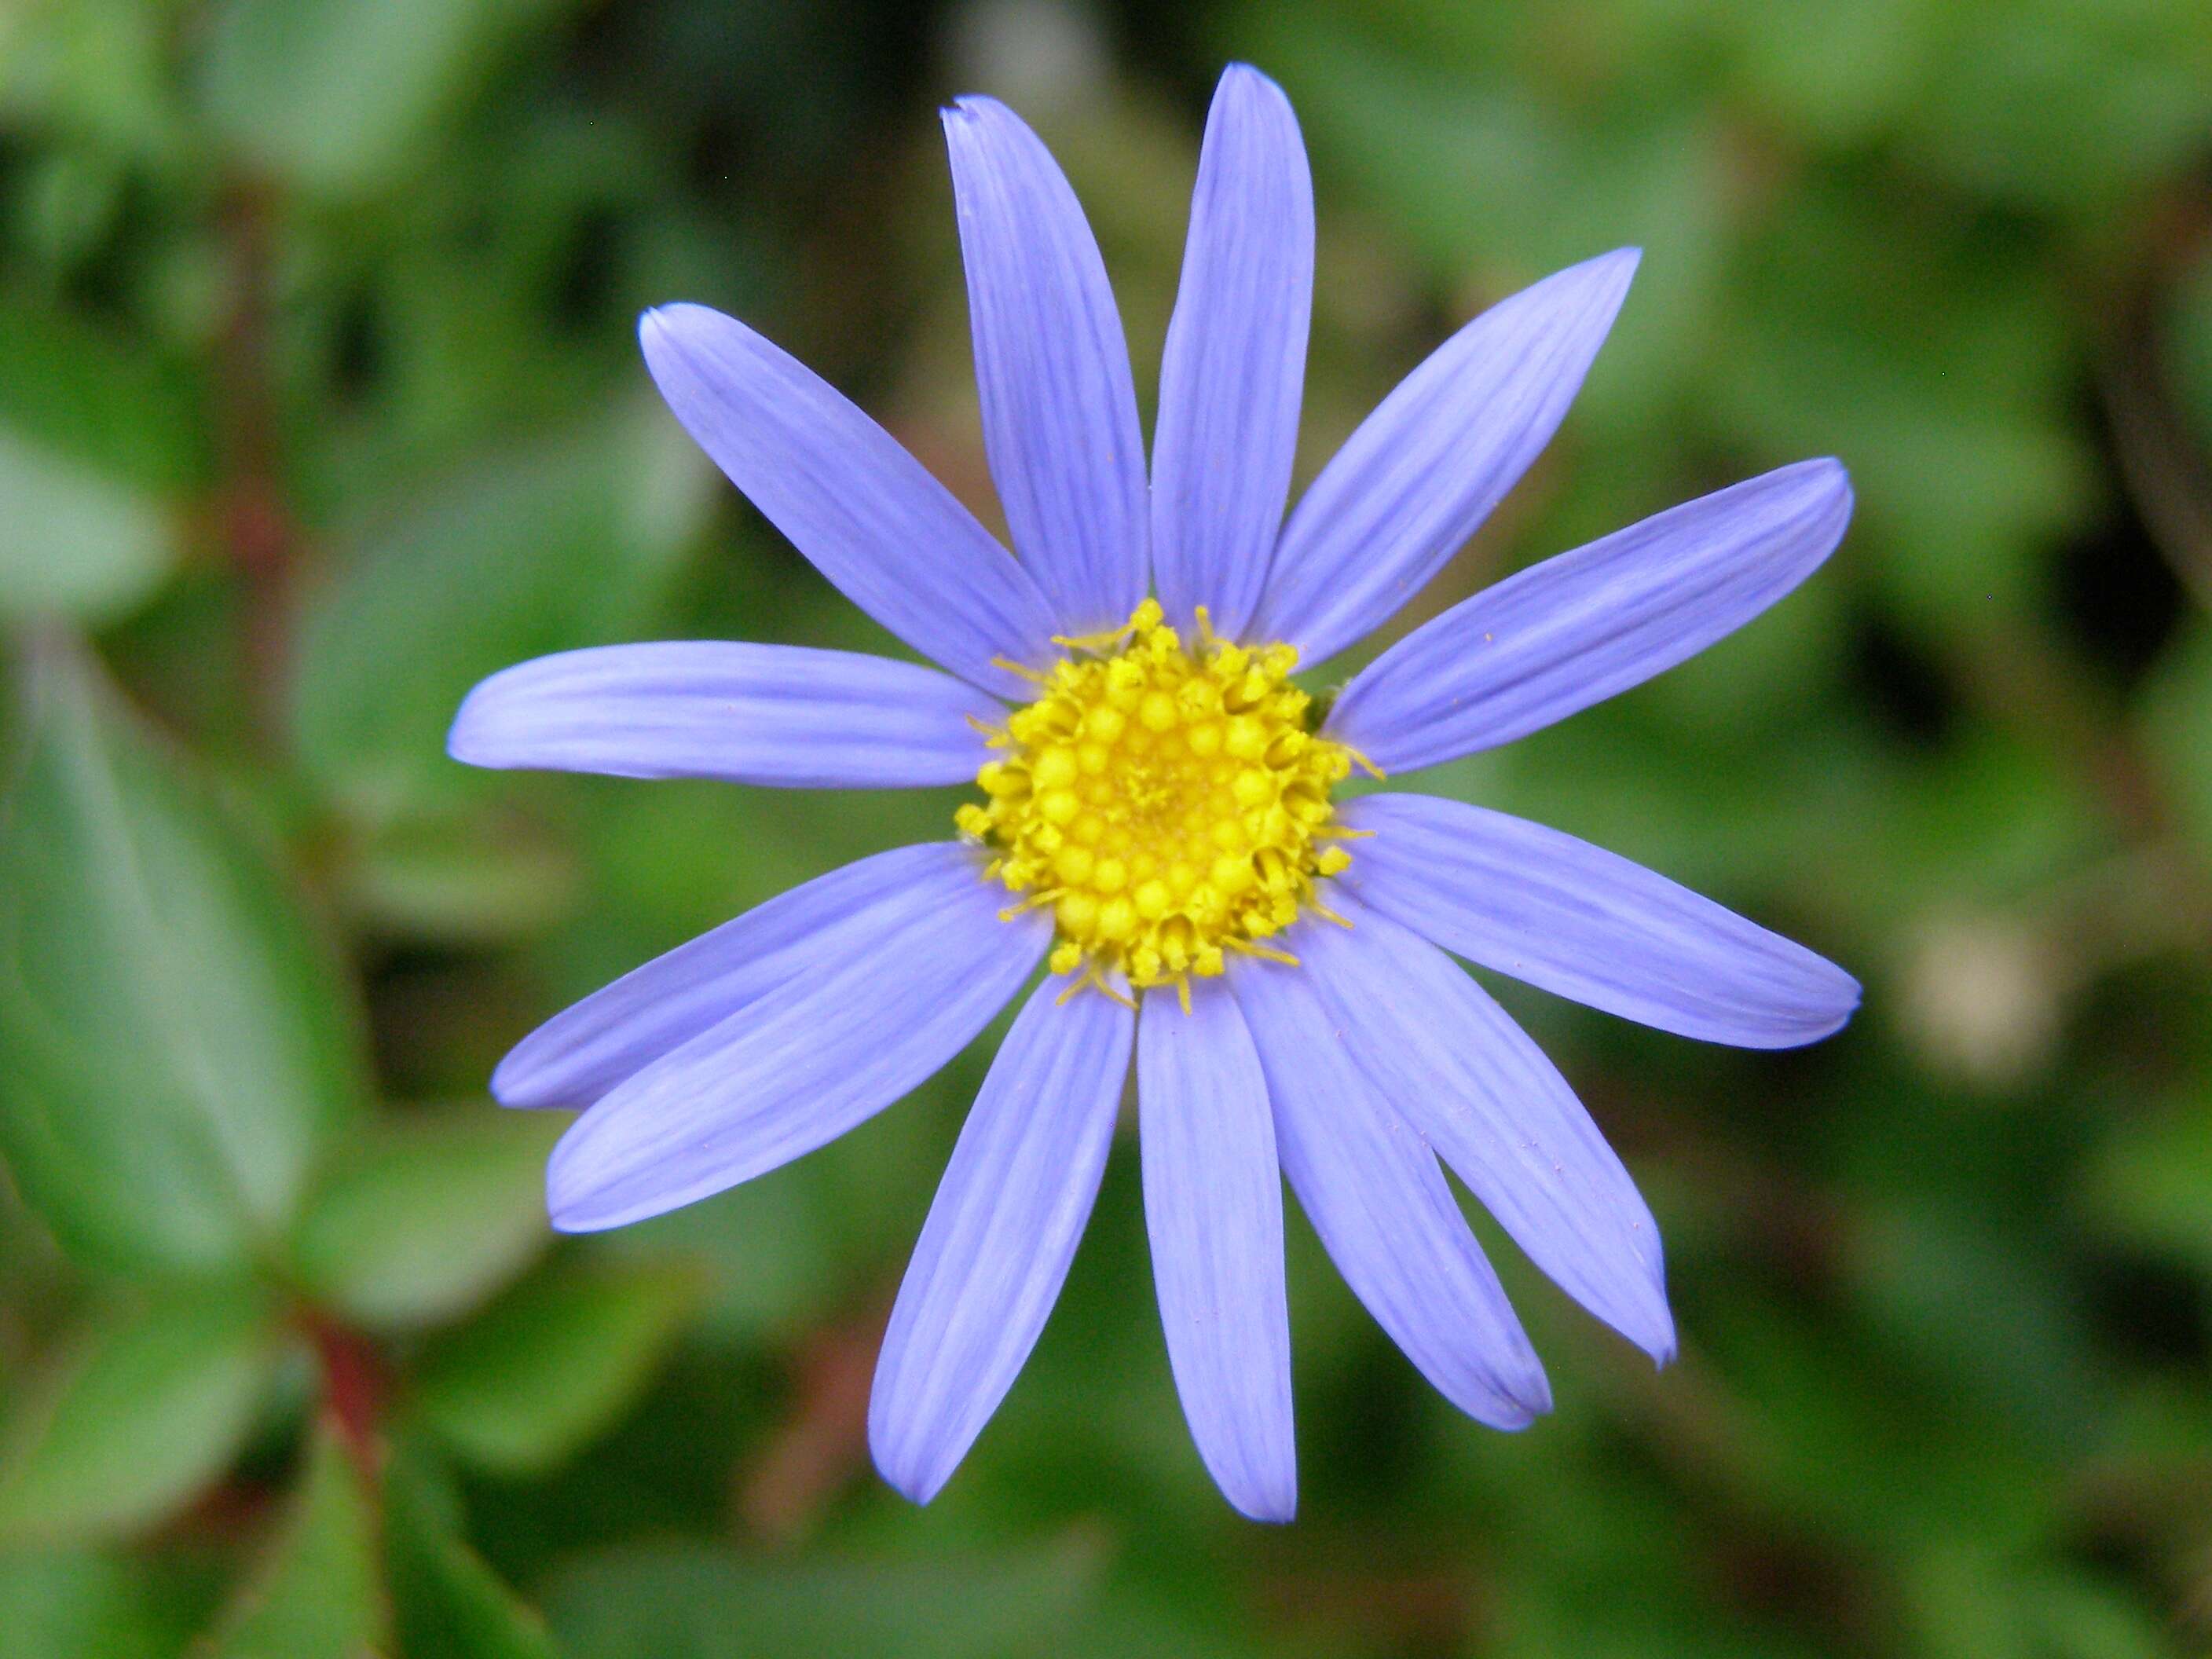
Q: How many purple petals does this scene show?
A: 13